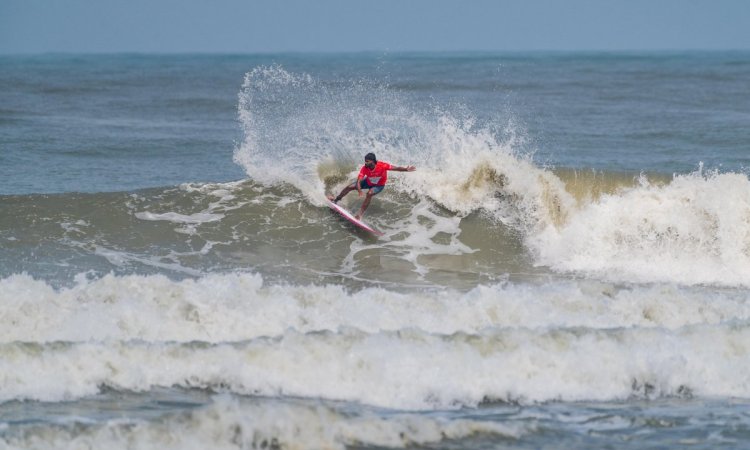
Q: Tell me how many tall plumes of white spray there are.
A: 1